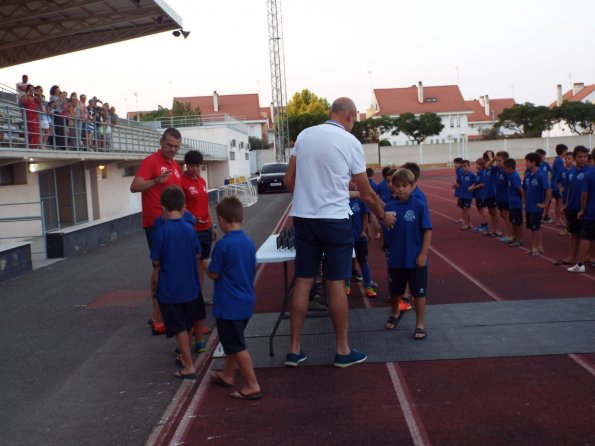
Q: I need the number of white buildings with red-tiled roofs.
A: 4